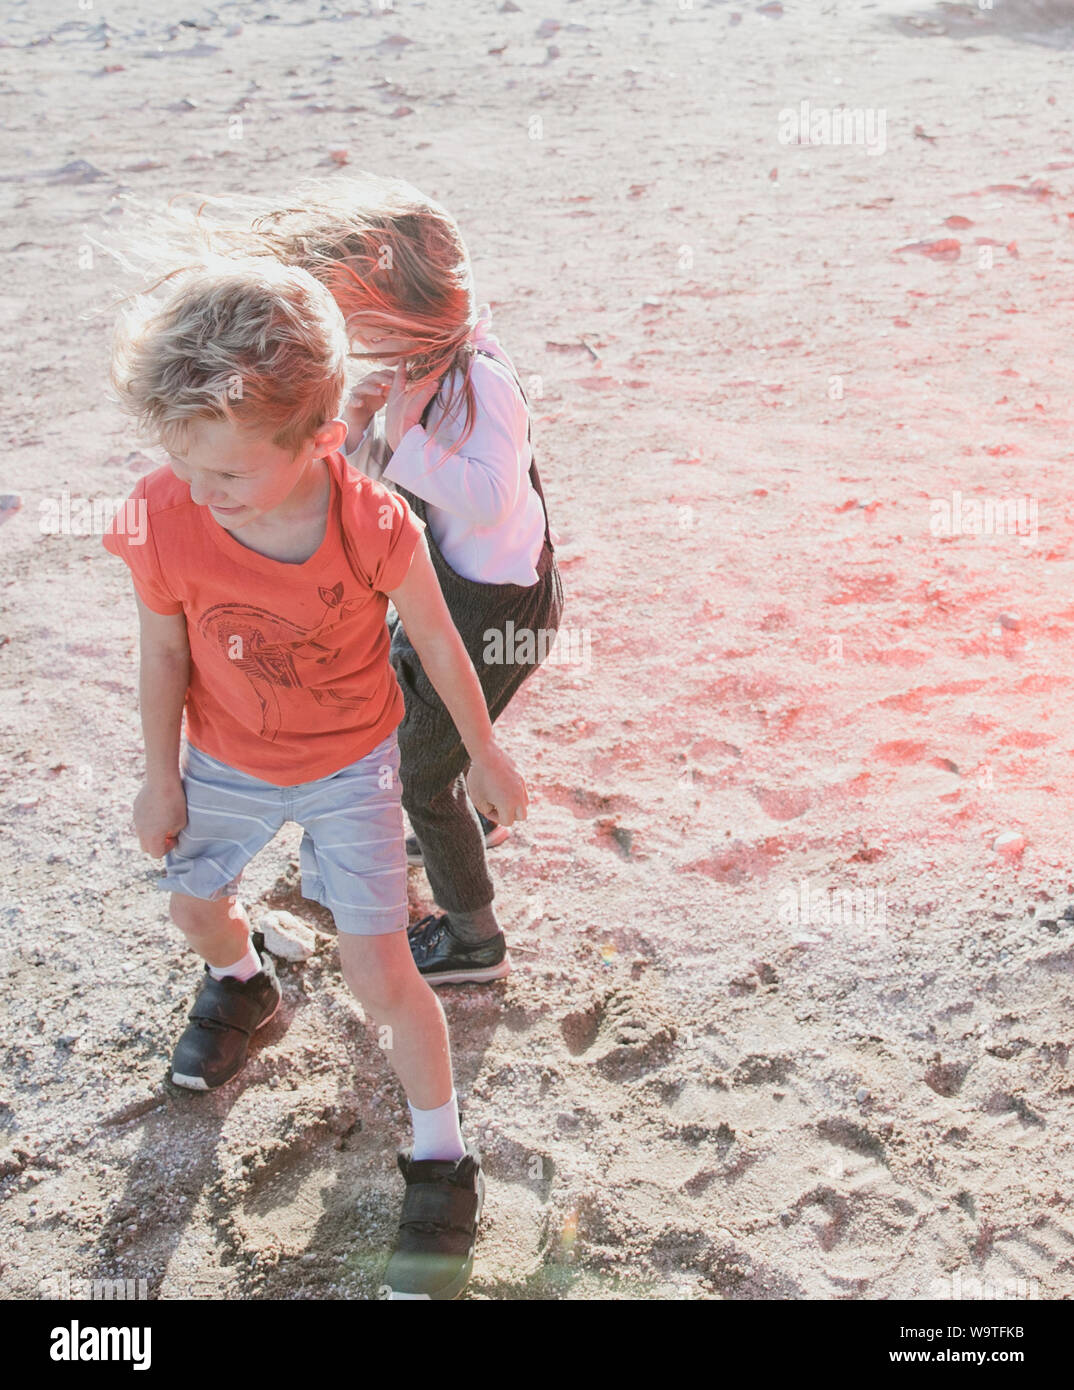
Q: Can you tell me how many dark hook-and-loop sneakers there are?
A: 2